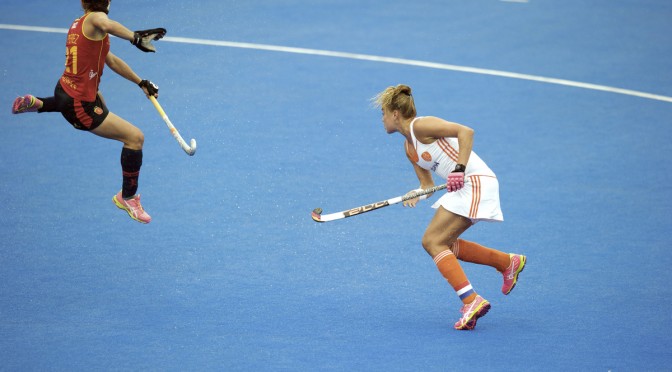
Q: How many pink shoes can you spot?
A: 4